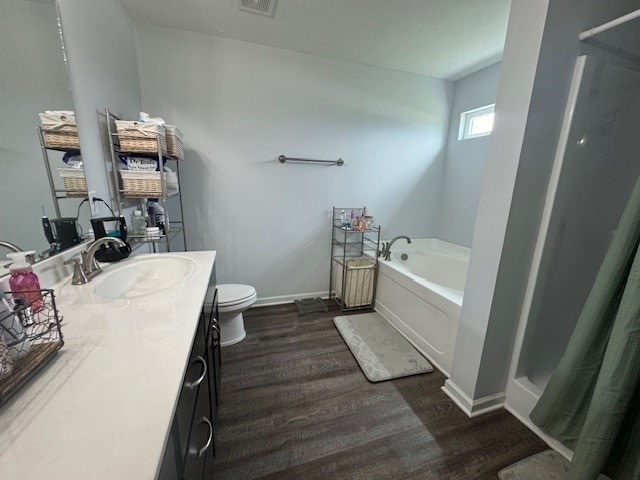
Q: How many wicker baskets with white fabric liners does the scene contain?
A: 3